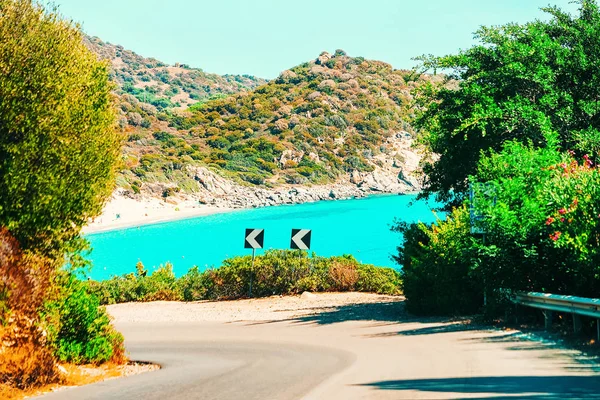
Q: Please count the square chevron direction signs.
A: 2